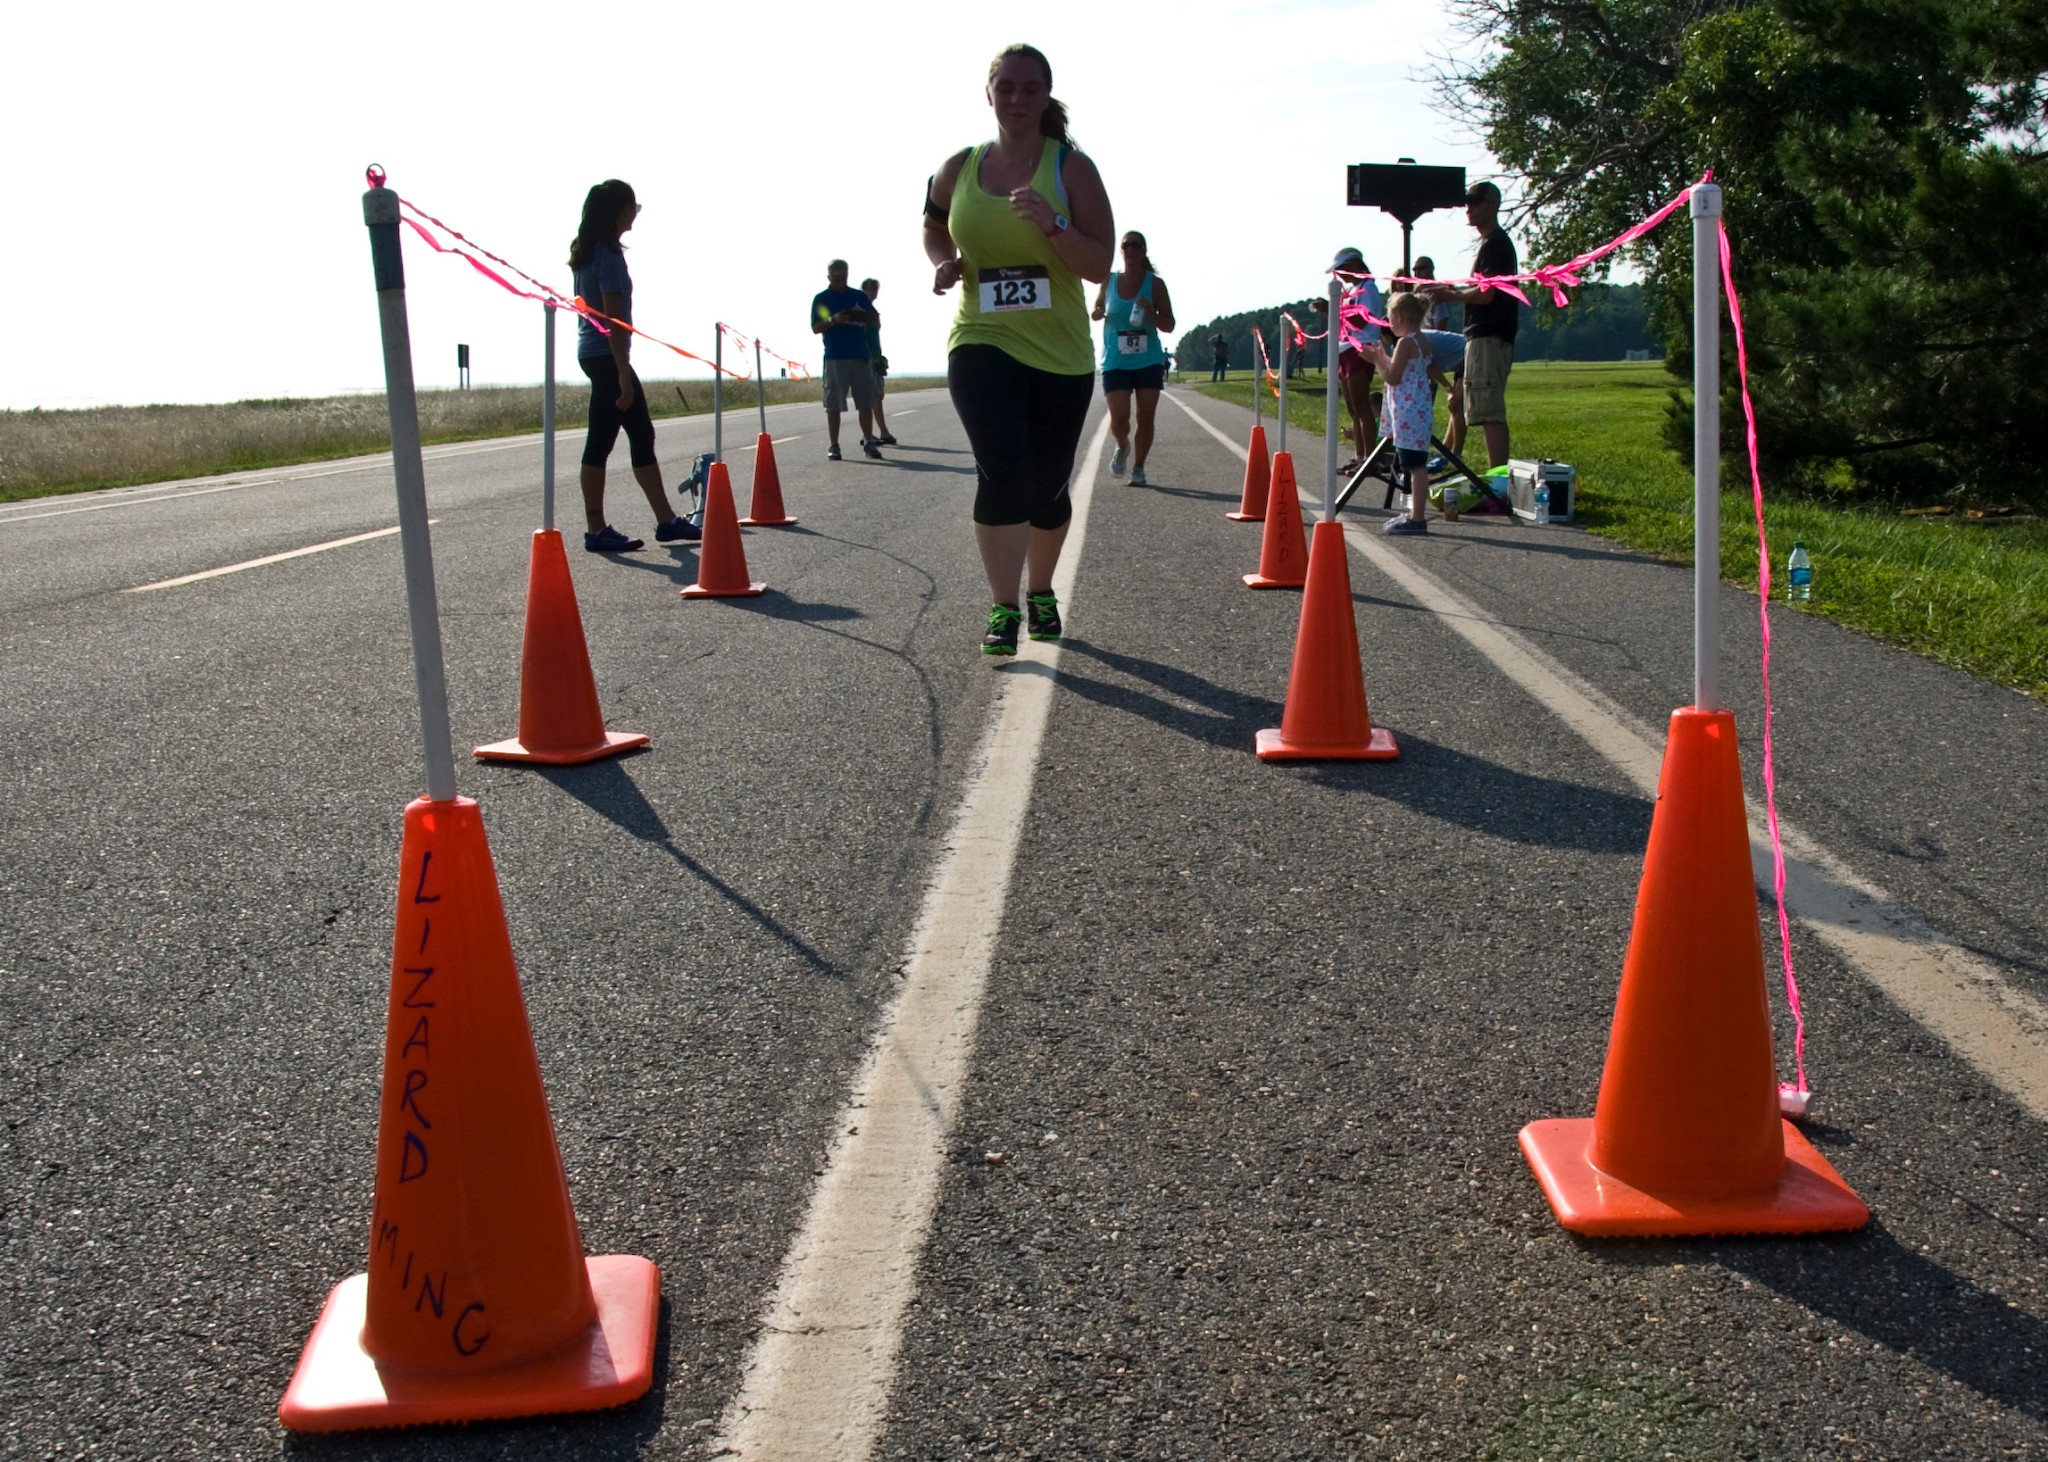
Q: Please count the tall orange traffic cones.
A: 8